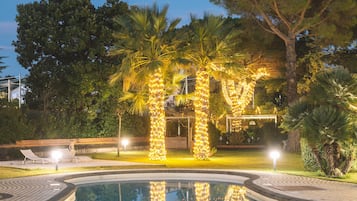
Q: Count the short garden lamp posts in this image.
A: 3